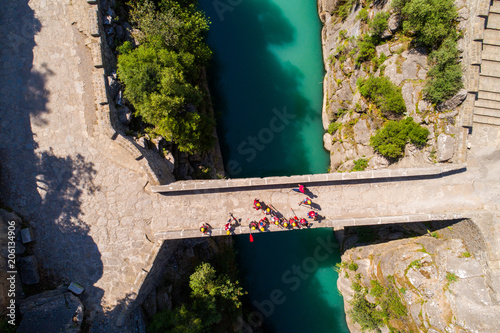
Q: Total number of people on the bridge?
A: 13